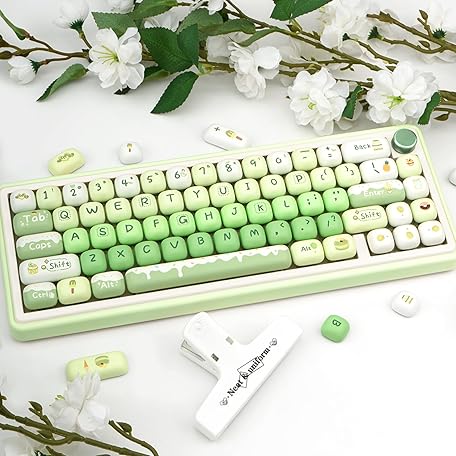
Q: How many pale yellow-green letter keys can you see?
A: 10